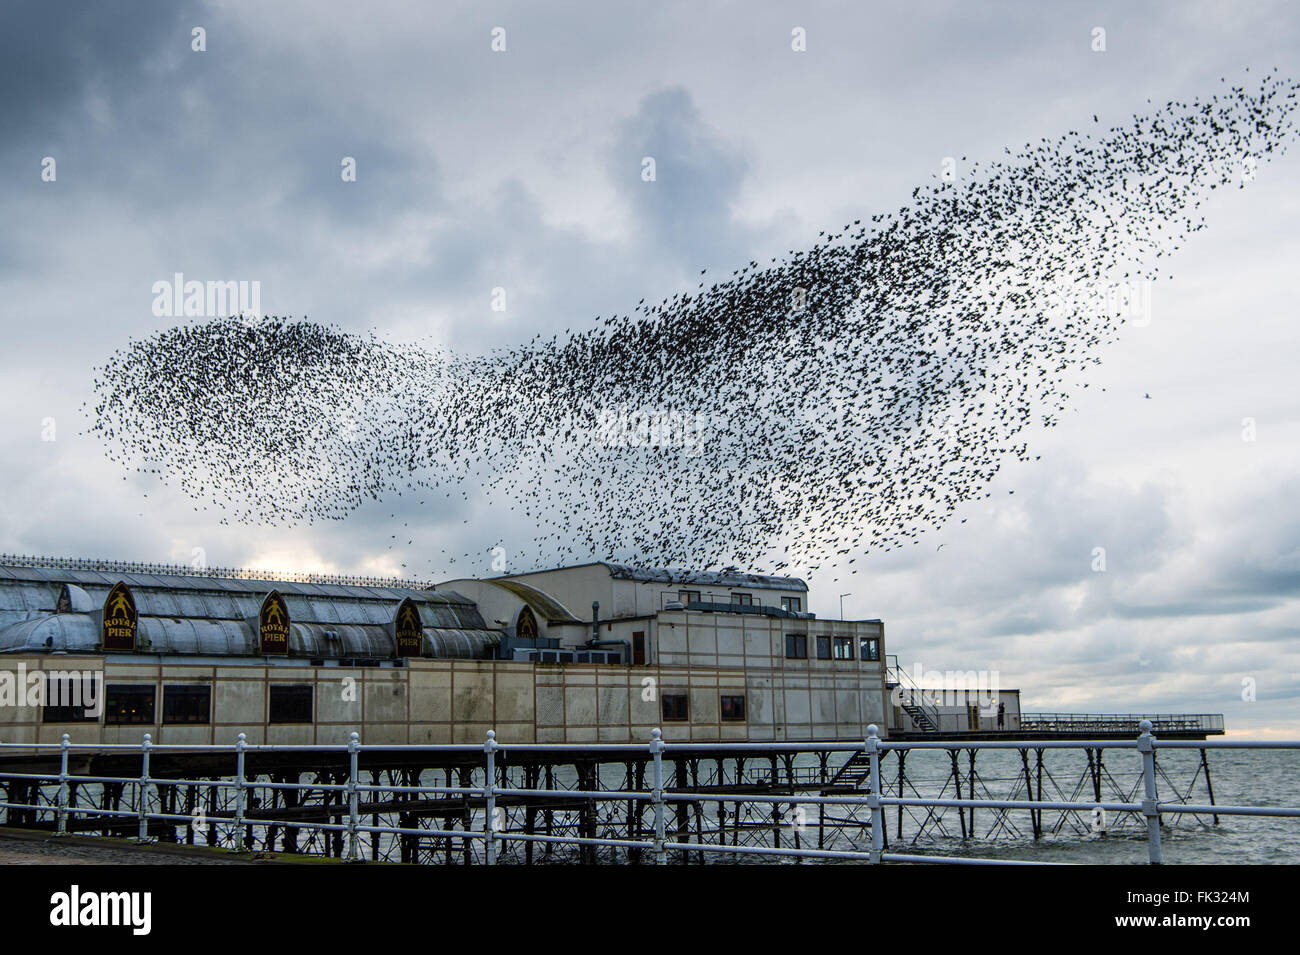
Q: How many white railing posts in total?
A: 8